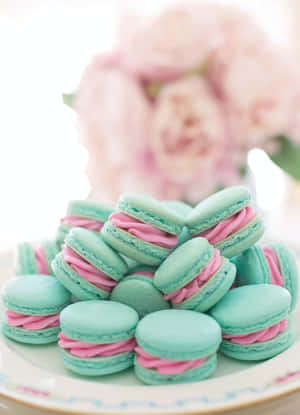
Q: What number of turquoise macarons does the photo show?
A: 13